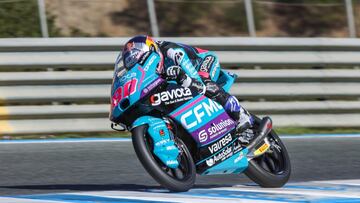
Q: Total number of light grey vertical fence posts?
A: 4